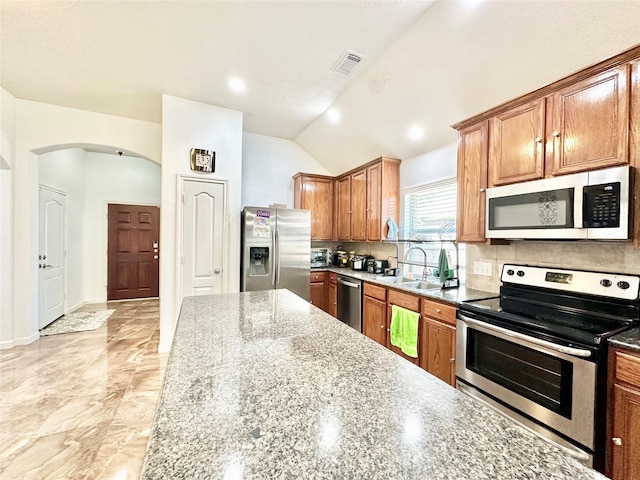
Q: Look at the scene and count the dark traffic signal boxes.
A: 0